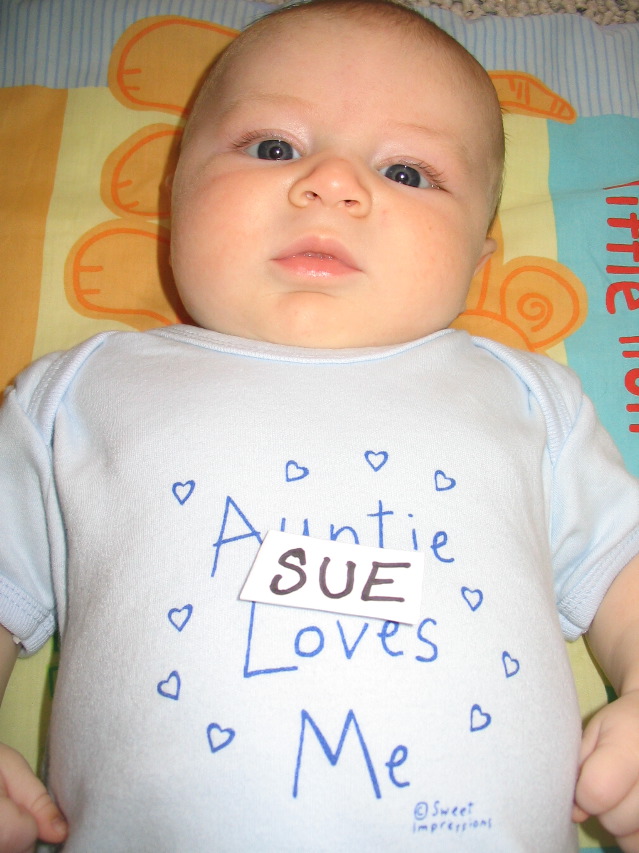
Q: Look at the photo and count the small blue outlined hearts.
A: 10